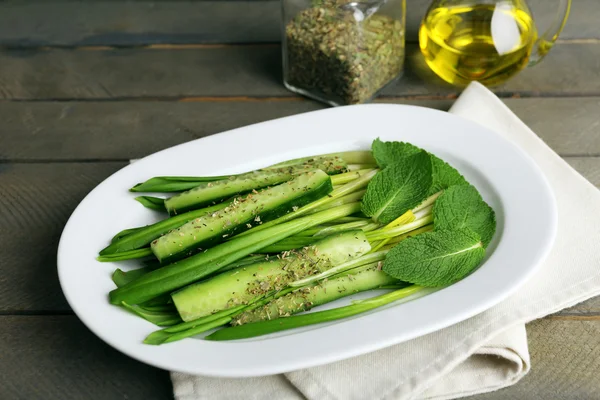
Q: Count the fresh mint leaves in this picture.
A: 4